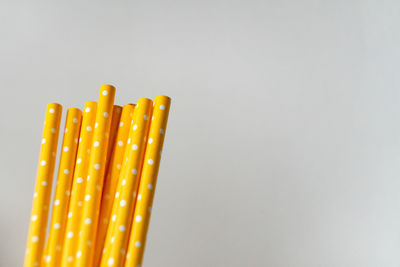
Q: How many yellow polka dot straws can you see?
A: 8